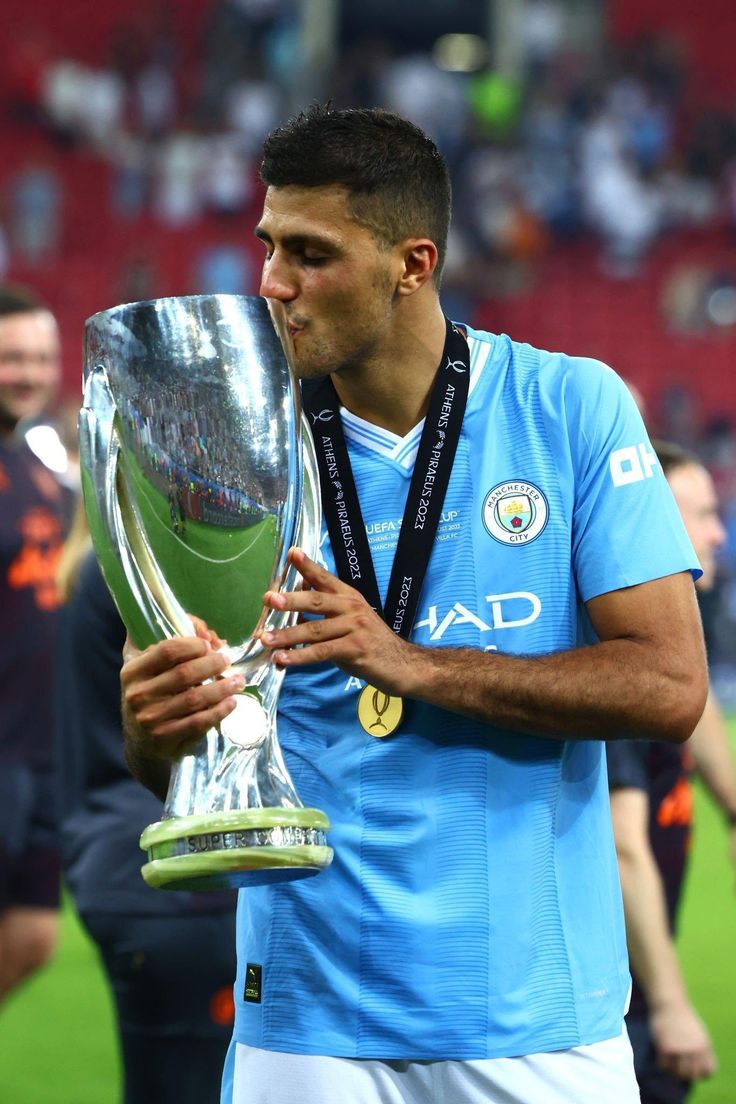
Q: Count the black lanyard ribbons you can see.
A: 1